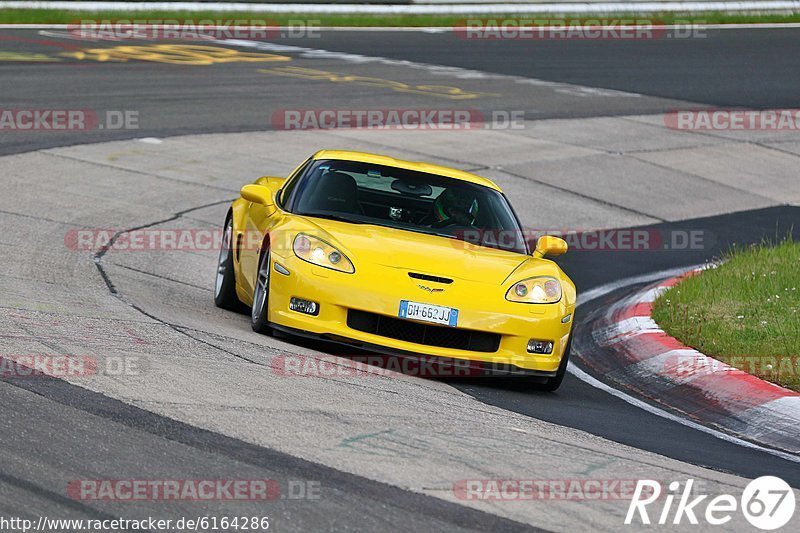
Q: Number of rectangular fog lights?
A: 2